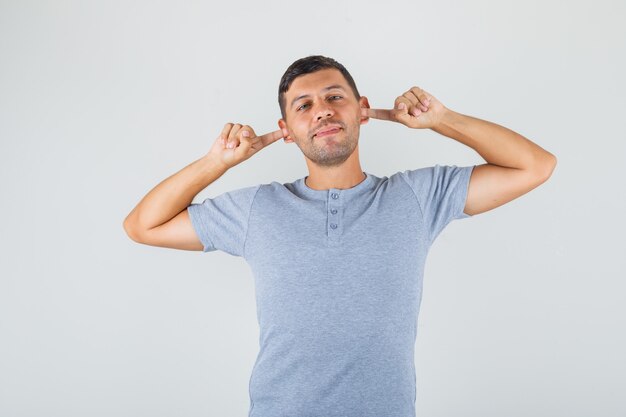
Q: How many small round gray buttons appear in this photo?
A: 3